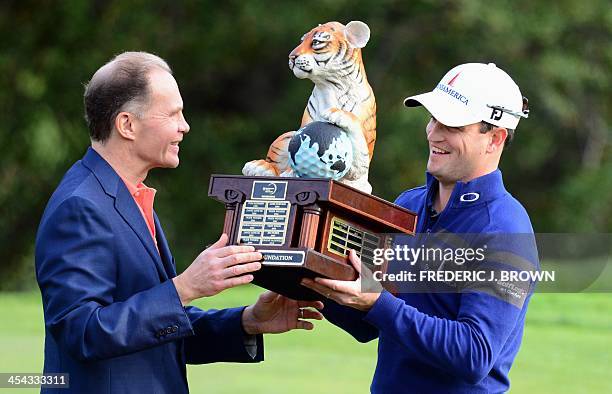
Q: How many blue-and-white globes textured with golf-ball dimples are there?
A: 1